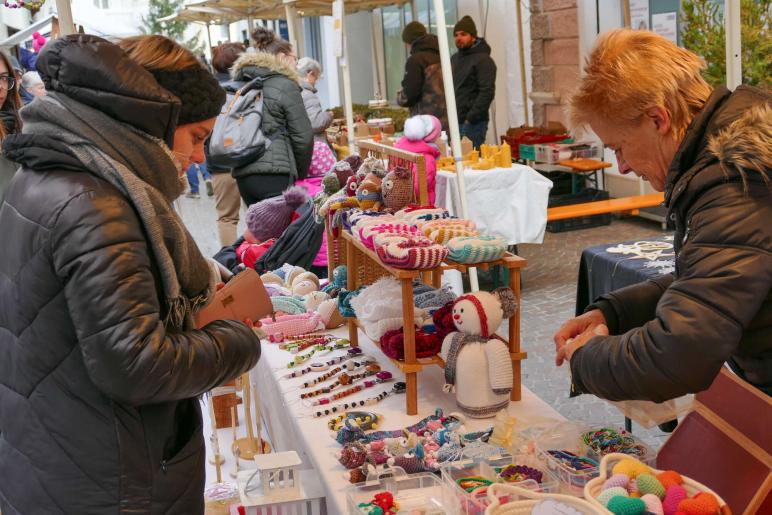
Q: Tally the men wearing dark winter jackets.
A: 2